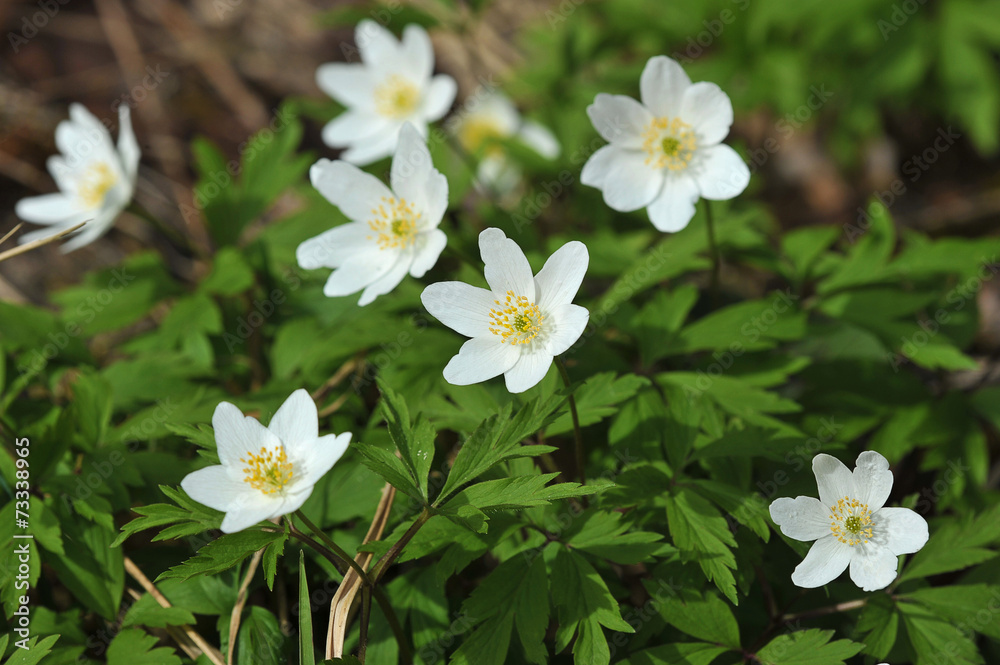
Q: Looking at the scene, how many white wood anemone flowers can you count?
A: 8